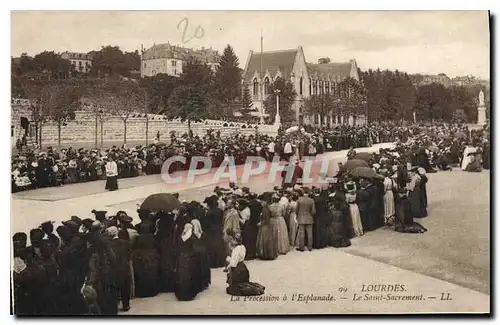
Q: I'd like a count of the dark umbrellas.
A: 4